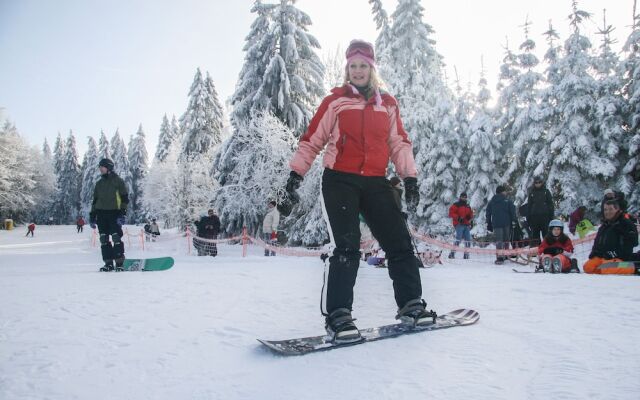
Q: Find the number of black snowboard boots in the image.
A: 4